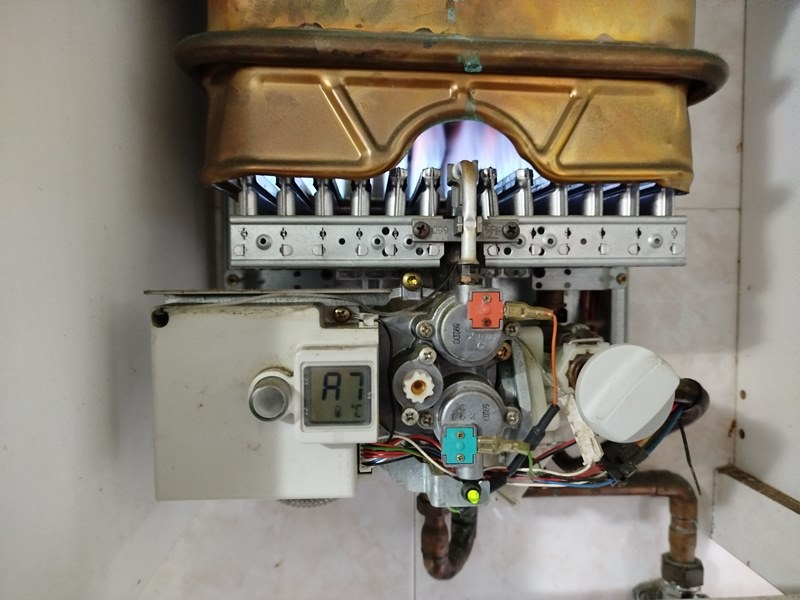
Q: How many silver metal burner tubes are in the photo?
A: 12